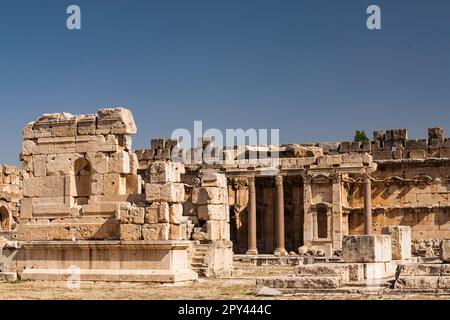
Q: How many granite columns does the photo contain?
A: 3